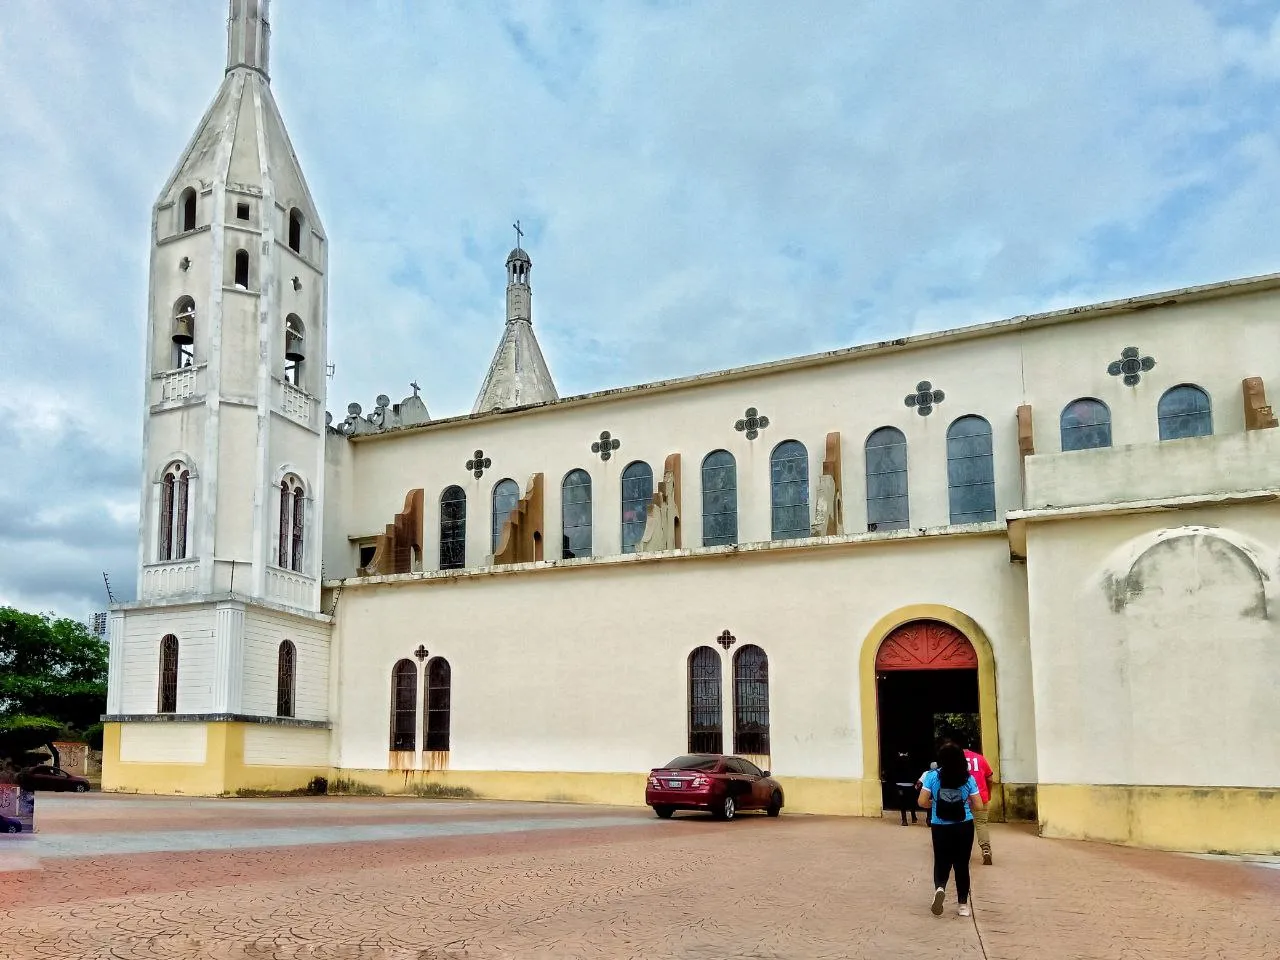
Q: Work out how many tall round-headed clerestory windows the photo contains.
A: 10